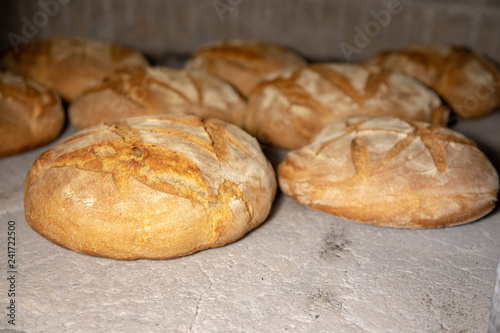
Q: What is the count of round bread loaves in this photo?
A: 8